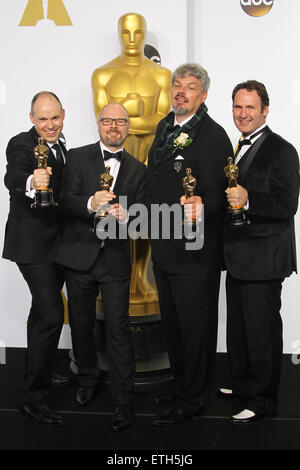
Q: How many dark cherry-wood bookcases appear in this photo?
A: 0